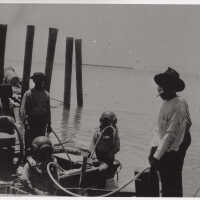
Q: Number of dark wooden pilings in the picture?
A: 5